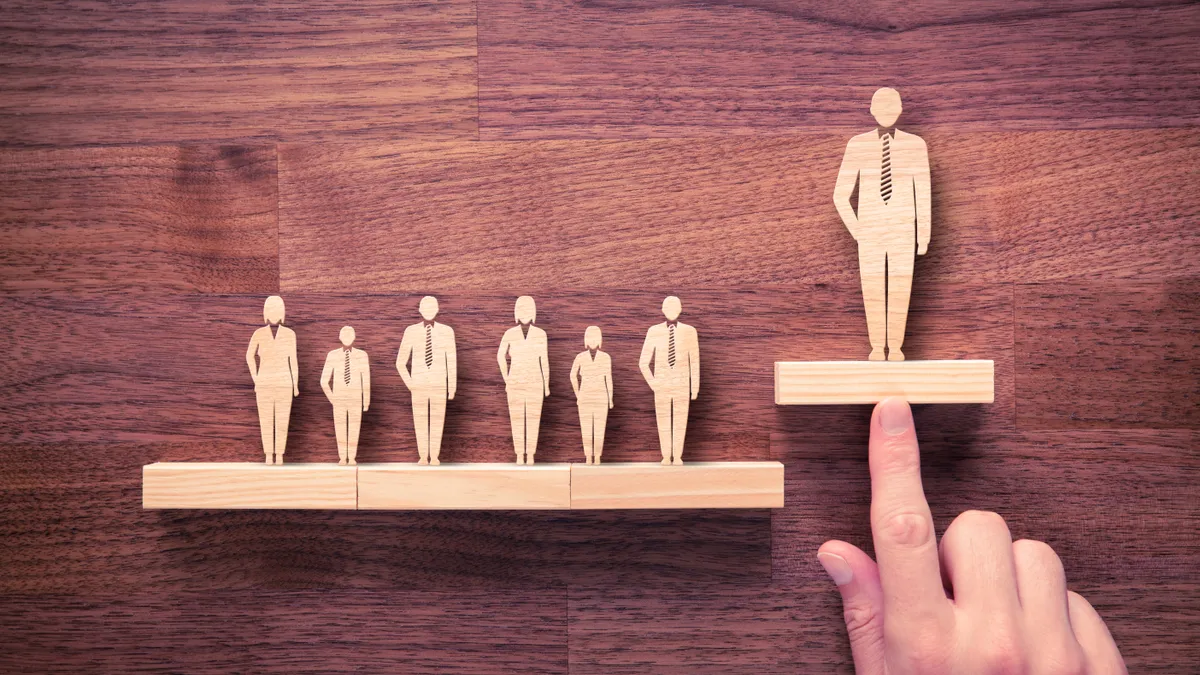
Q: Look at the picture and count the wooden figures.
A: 7